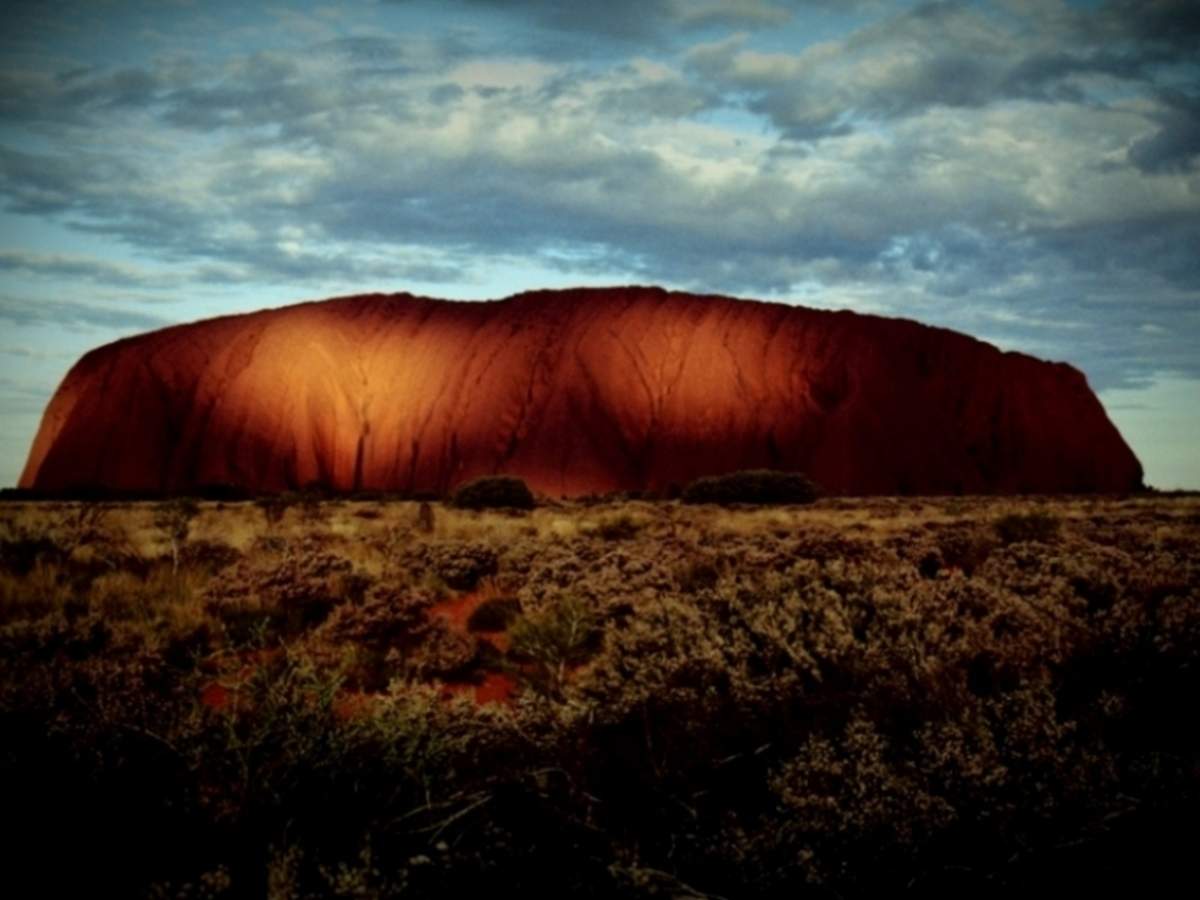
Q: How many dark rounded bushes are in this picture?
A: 2